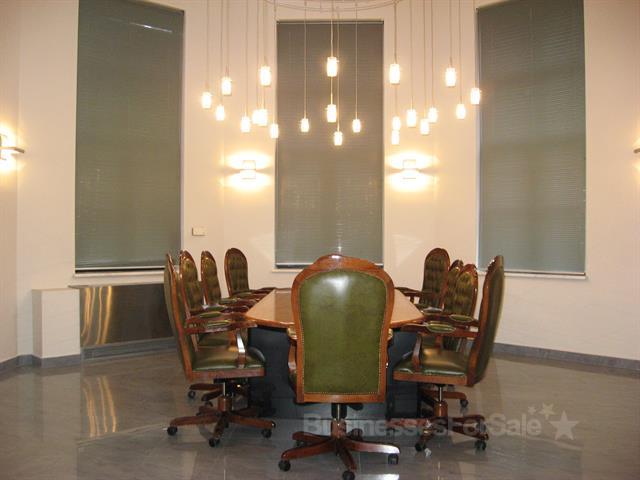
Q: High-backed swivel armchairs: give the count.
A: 9